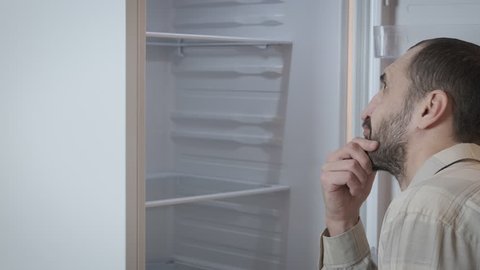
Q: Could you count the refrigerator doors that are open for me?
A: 1